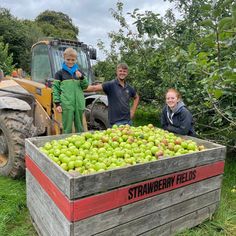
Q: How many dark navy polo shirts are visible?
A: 1